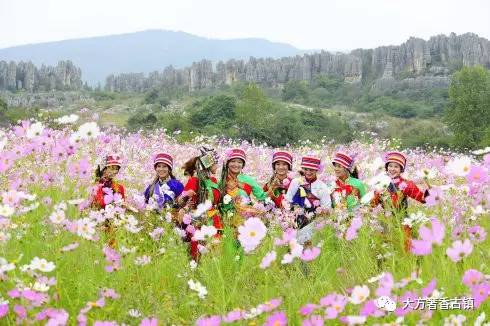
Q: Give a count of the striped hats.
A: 7